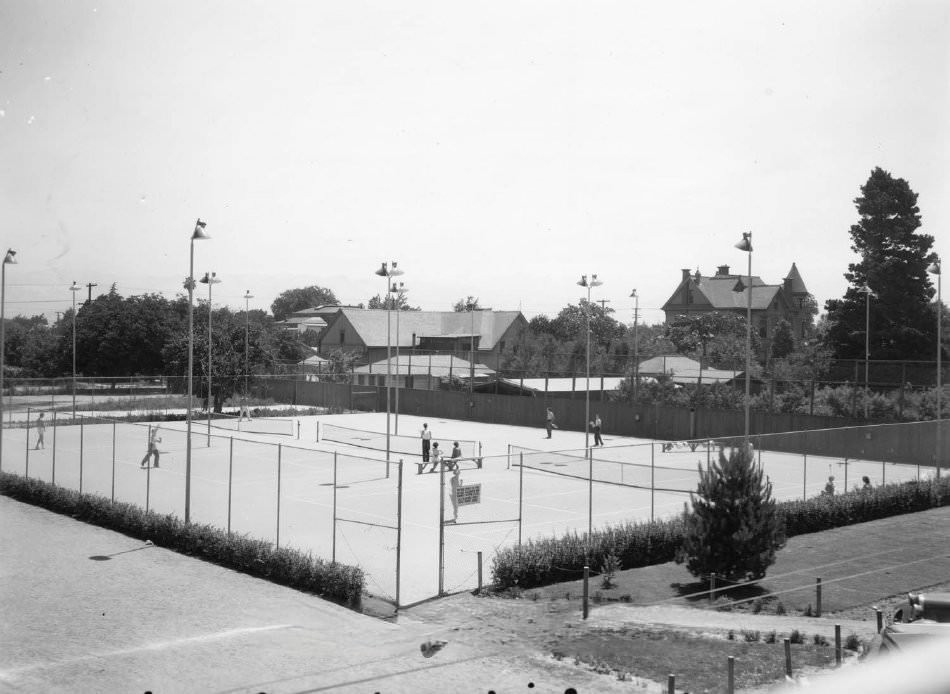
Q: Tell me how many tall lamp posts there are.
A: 12